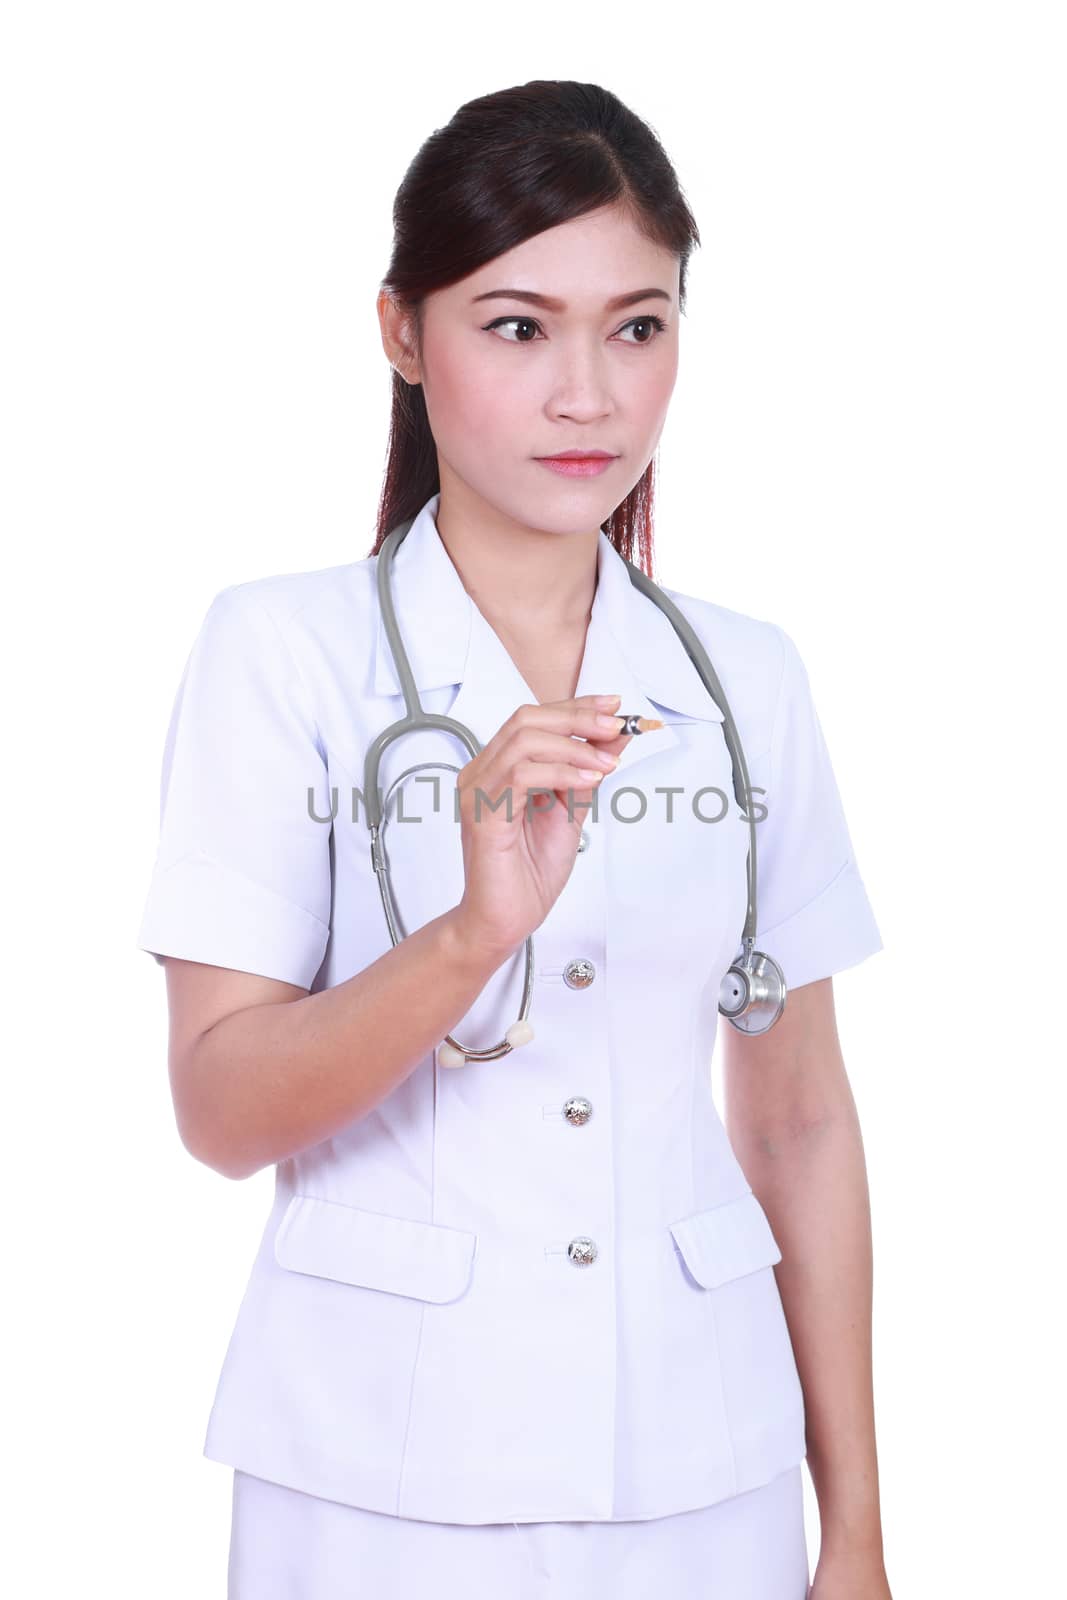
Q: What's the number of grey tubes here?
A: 1